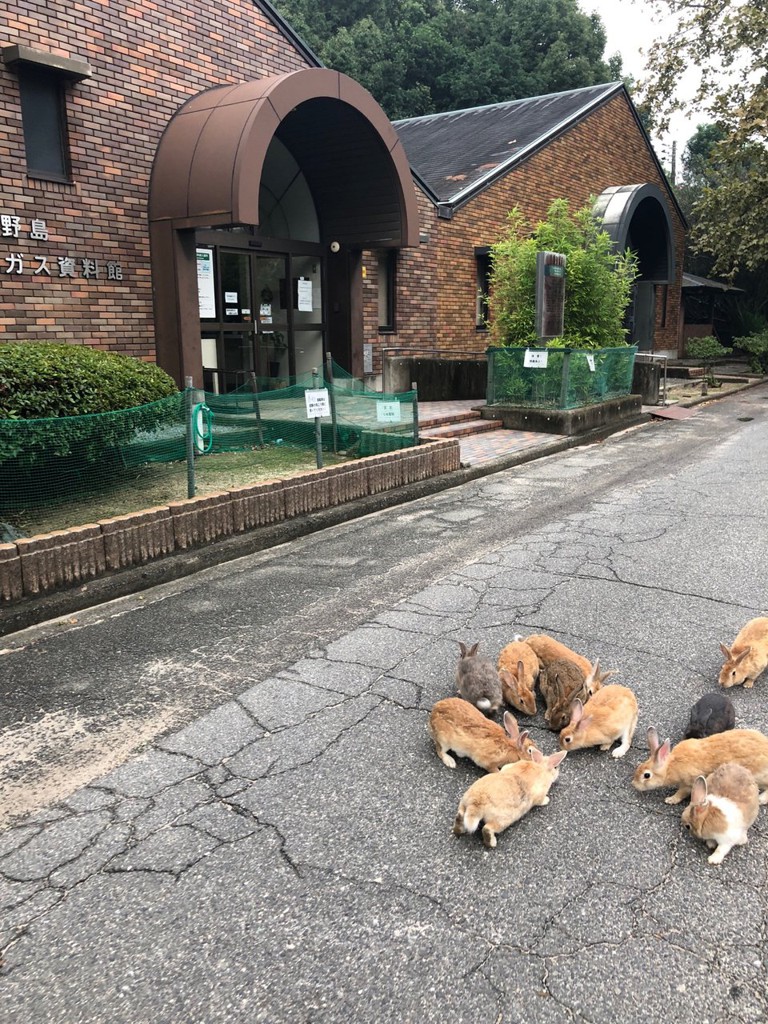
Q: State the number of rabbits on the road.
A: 11